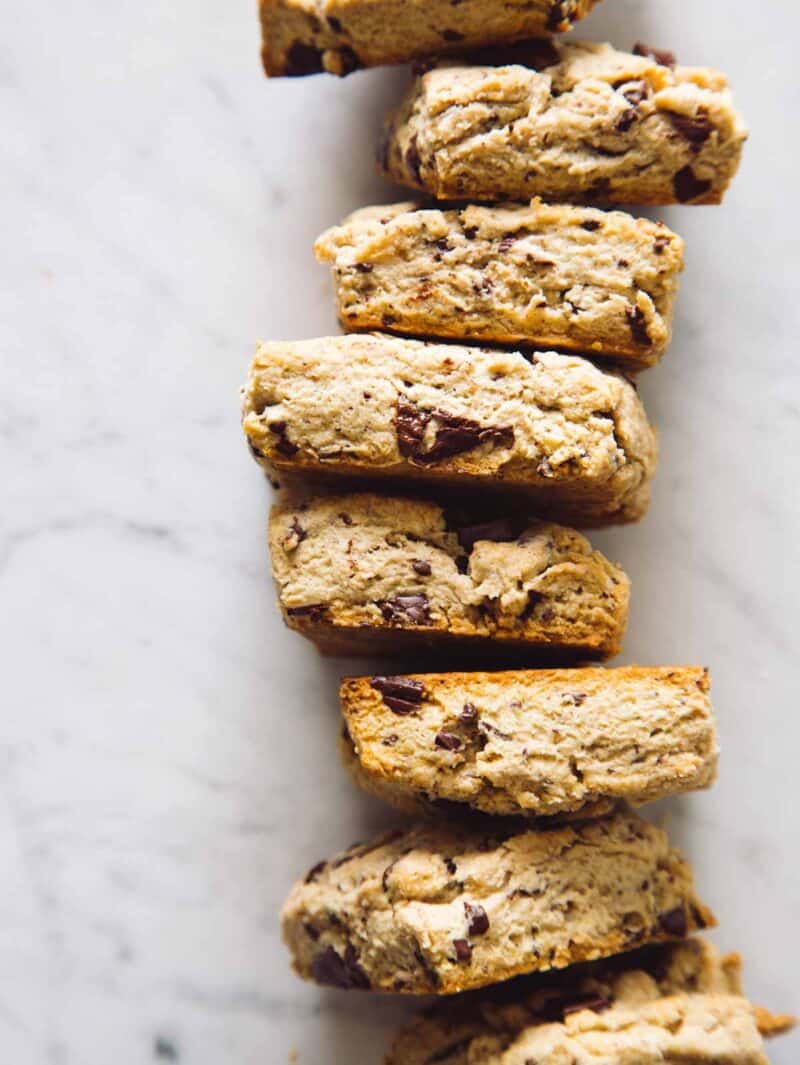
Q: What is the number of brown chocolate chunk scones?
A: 8